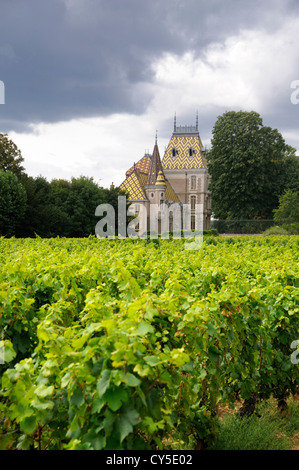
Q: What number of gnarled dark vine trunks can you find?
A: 2